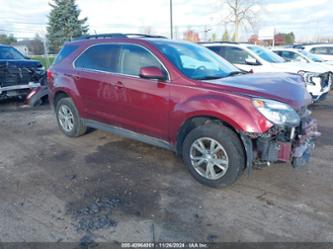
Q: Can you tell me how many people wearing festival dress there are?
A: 0